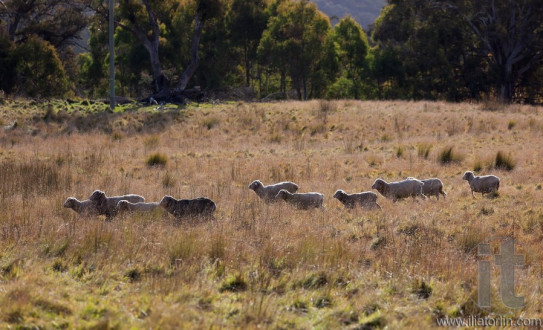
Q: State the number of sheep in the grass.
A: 10